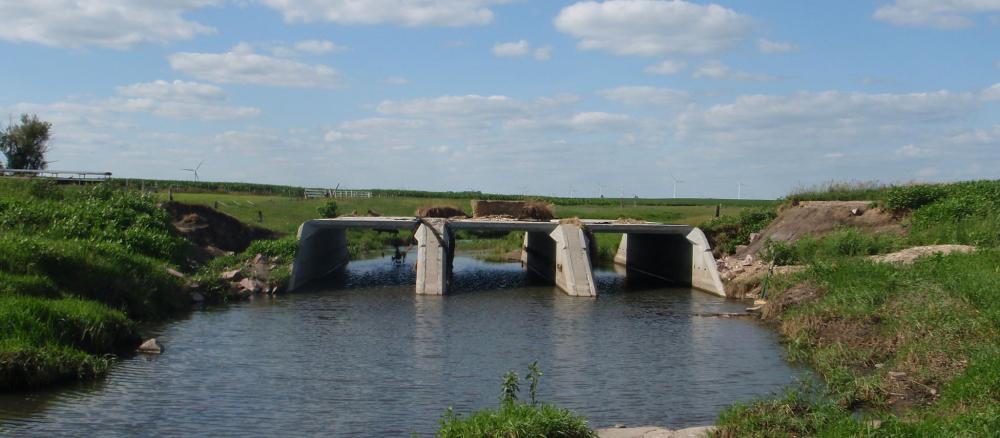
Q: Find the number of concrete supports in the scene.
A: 4